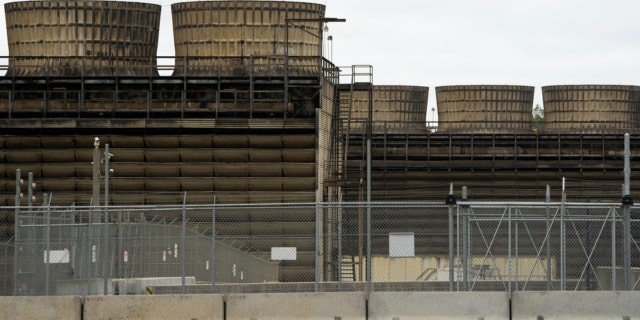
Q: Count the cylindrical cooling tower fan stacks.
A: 5